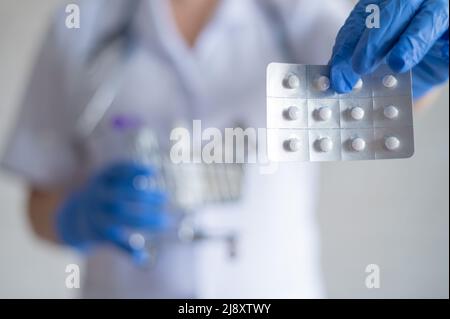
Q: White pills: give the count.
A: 12